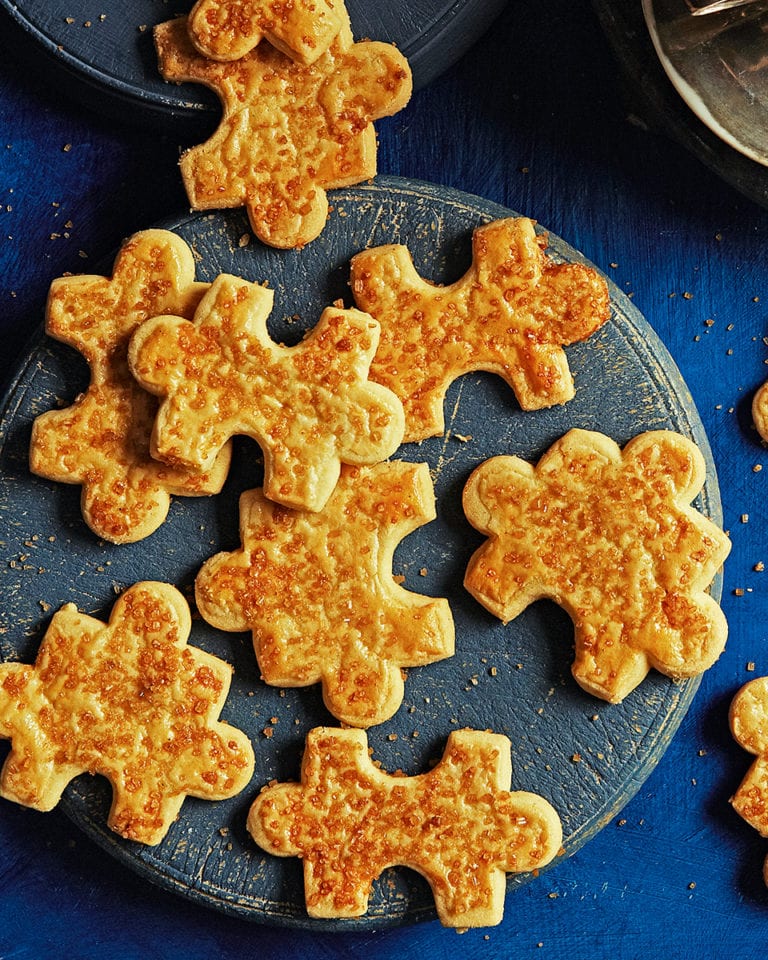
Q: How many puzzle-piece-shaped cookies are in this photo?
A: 11